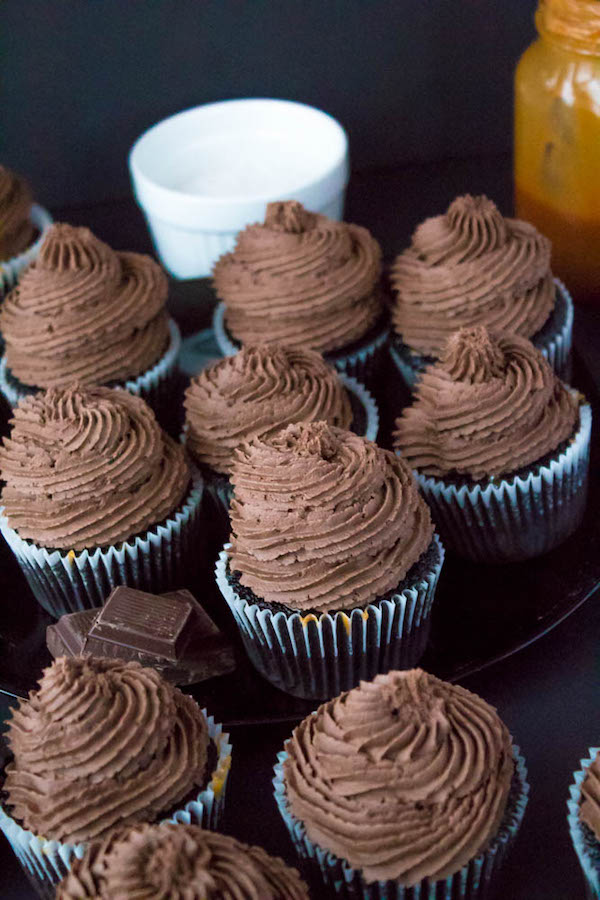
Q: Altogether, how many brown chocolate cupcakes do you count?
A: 12